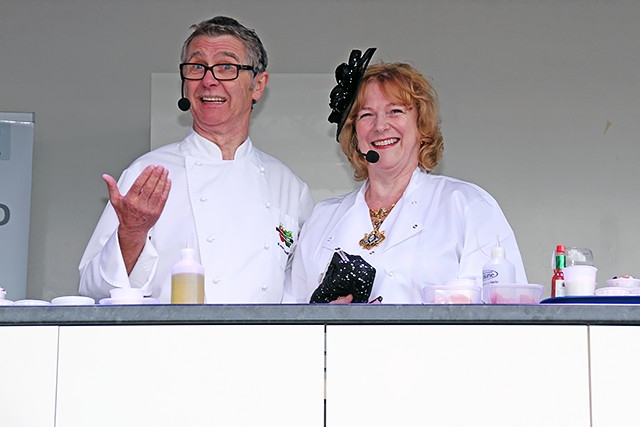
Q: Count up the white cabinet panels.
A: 4